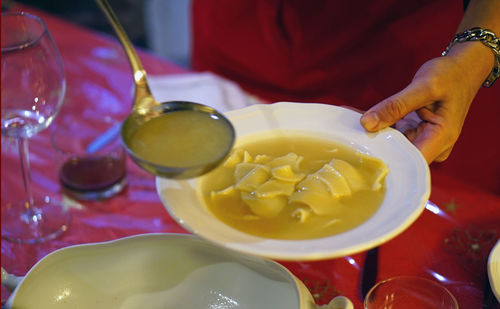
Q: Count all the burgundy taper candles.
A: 0